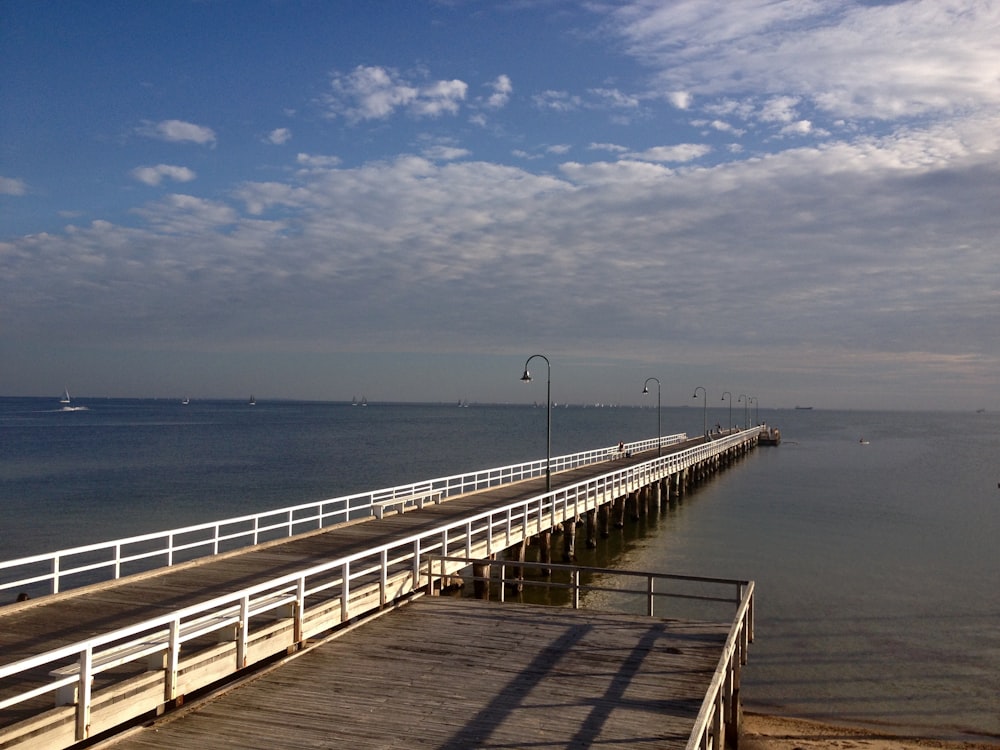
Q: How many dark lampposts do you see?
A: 6